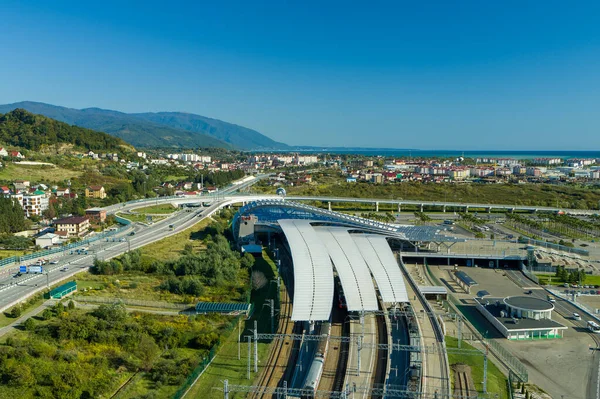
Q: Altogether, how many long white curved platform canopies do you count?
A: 3